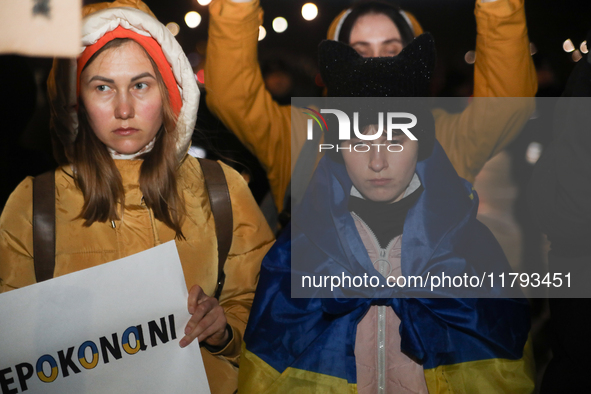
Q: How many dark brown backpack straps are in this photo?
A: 2